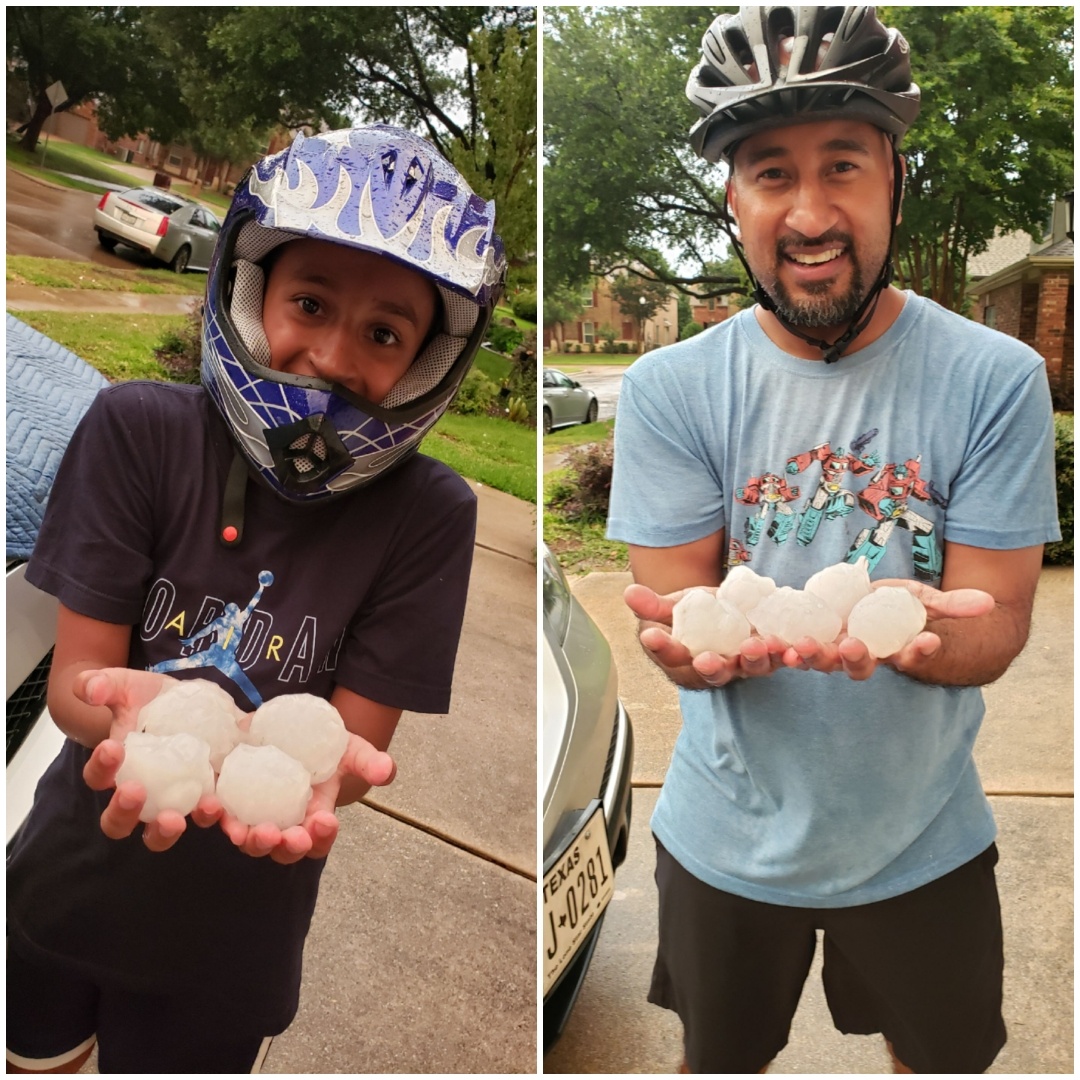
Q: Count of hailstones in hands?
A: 9